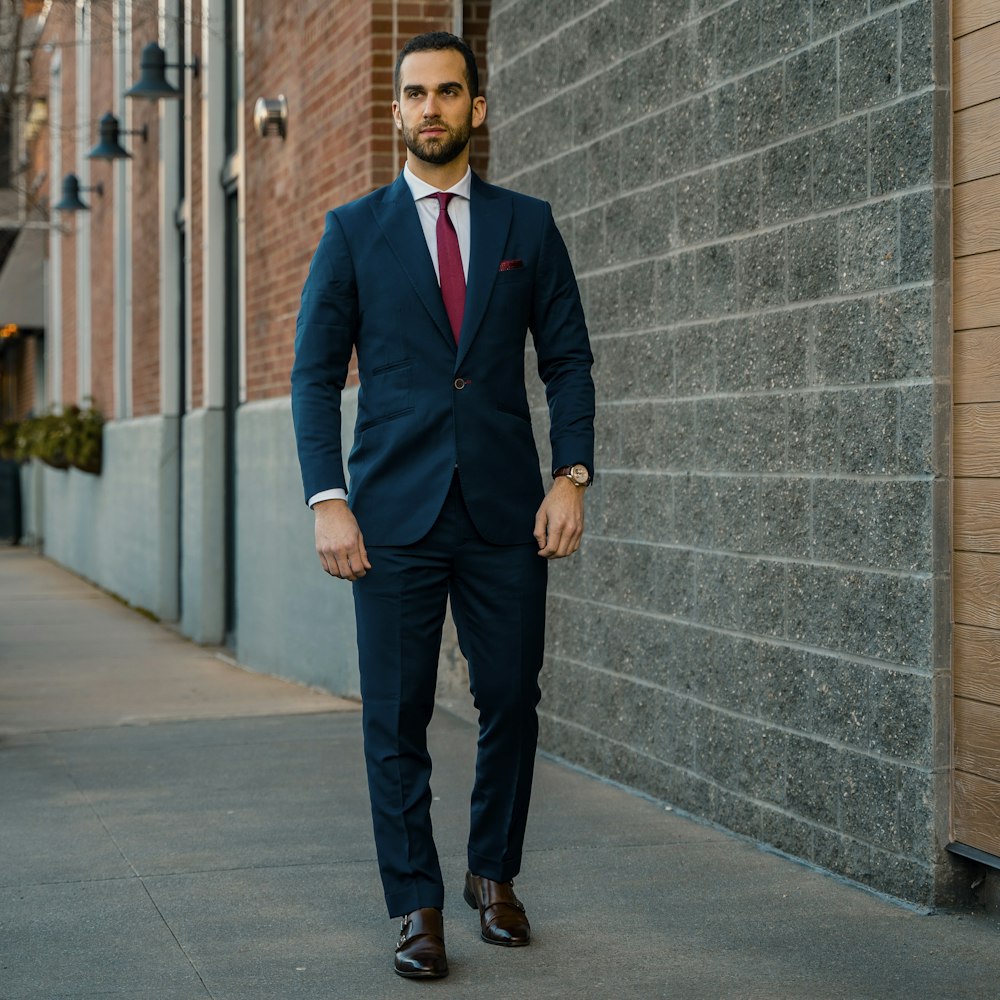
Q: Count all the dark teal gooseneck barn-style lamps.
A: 3